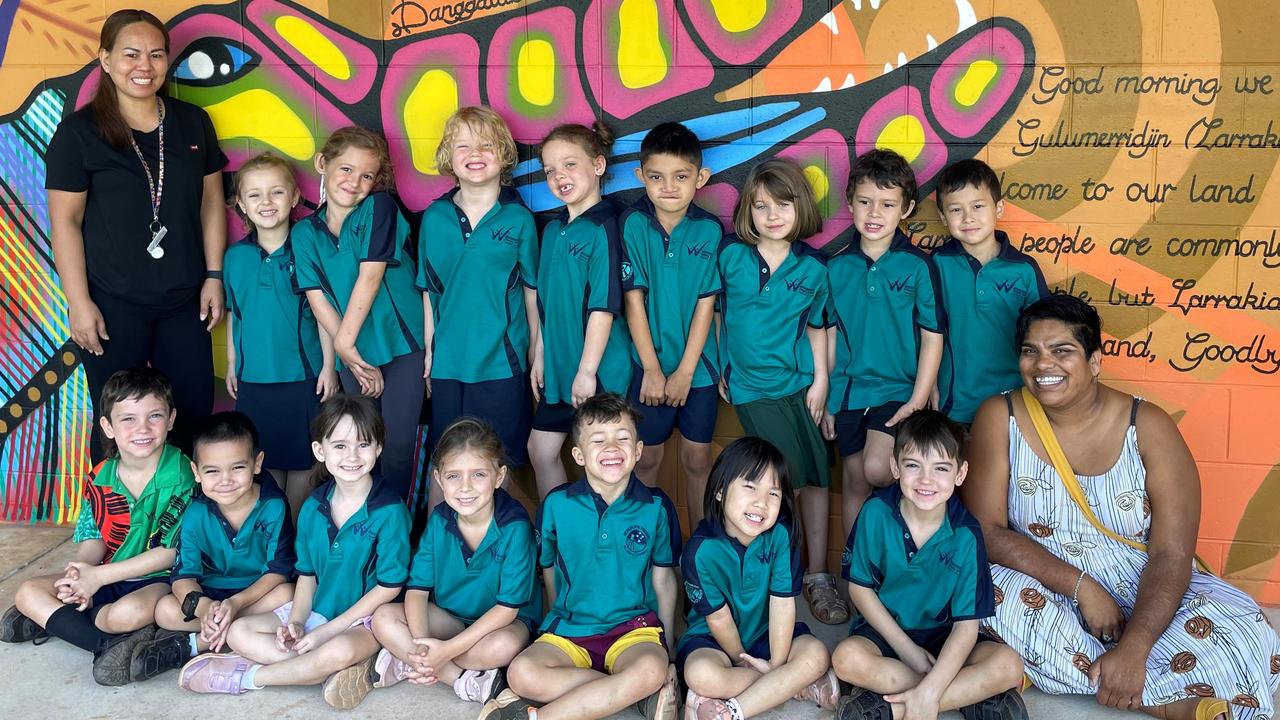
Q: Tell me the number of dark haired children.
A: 9